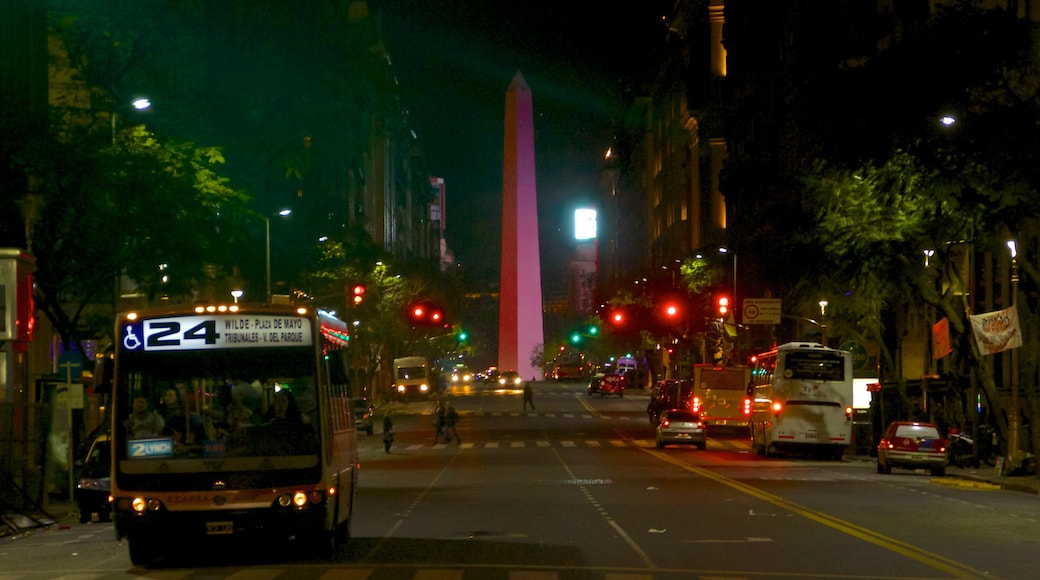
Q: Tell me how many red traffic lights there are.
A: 6